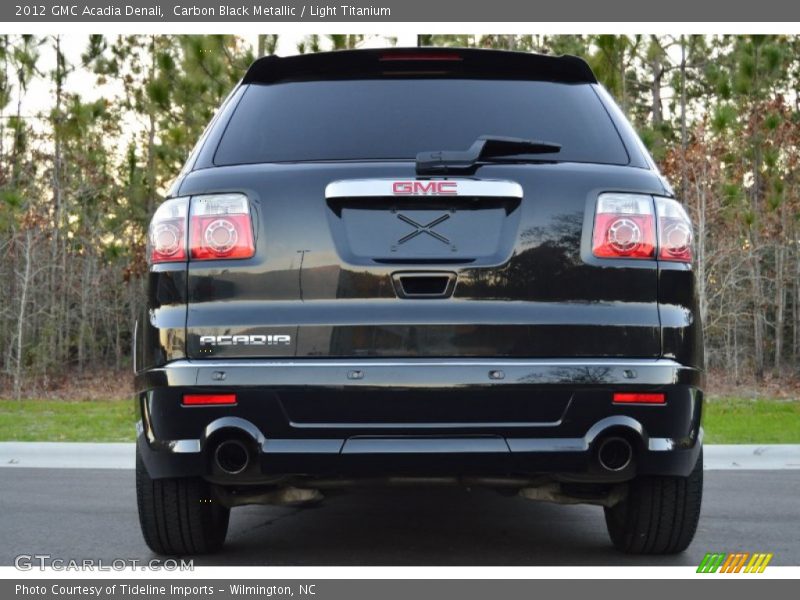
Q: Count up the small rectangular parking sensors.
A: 4